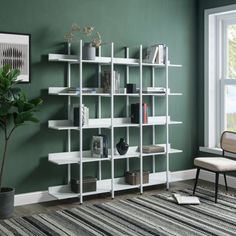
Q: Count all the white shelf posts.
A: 8